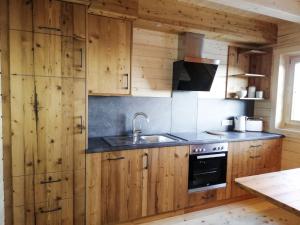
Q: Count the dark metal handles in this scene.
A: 11